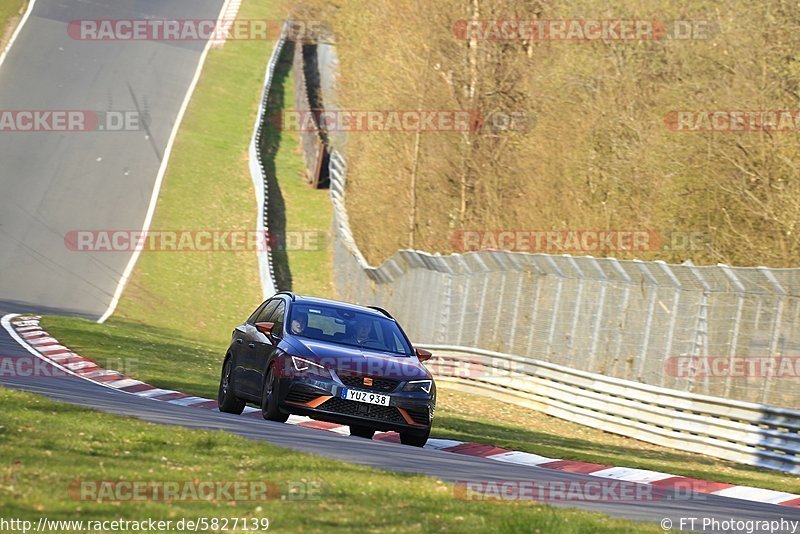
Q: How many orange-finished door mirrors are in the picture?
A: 2